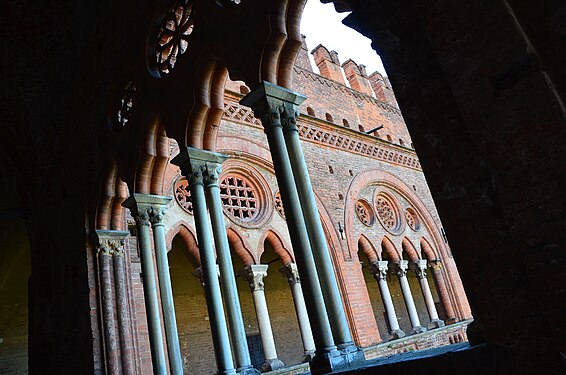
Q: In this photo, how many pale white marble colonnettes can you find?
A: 5